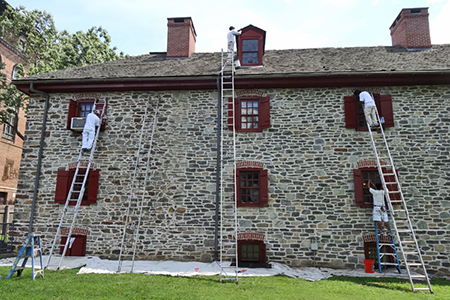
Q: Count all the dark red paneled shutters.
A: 12